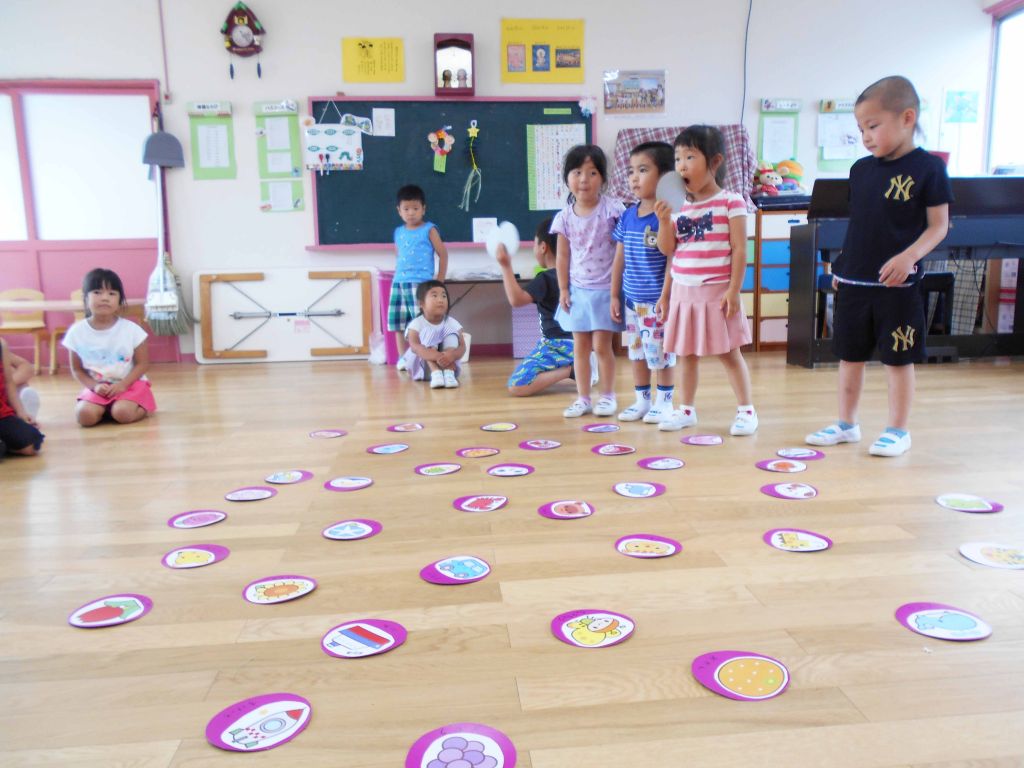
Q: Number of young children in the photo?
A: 9